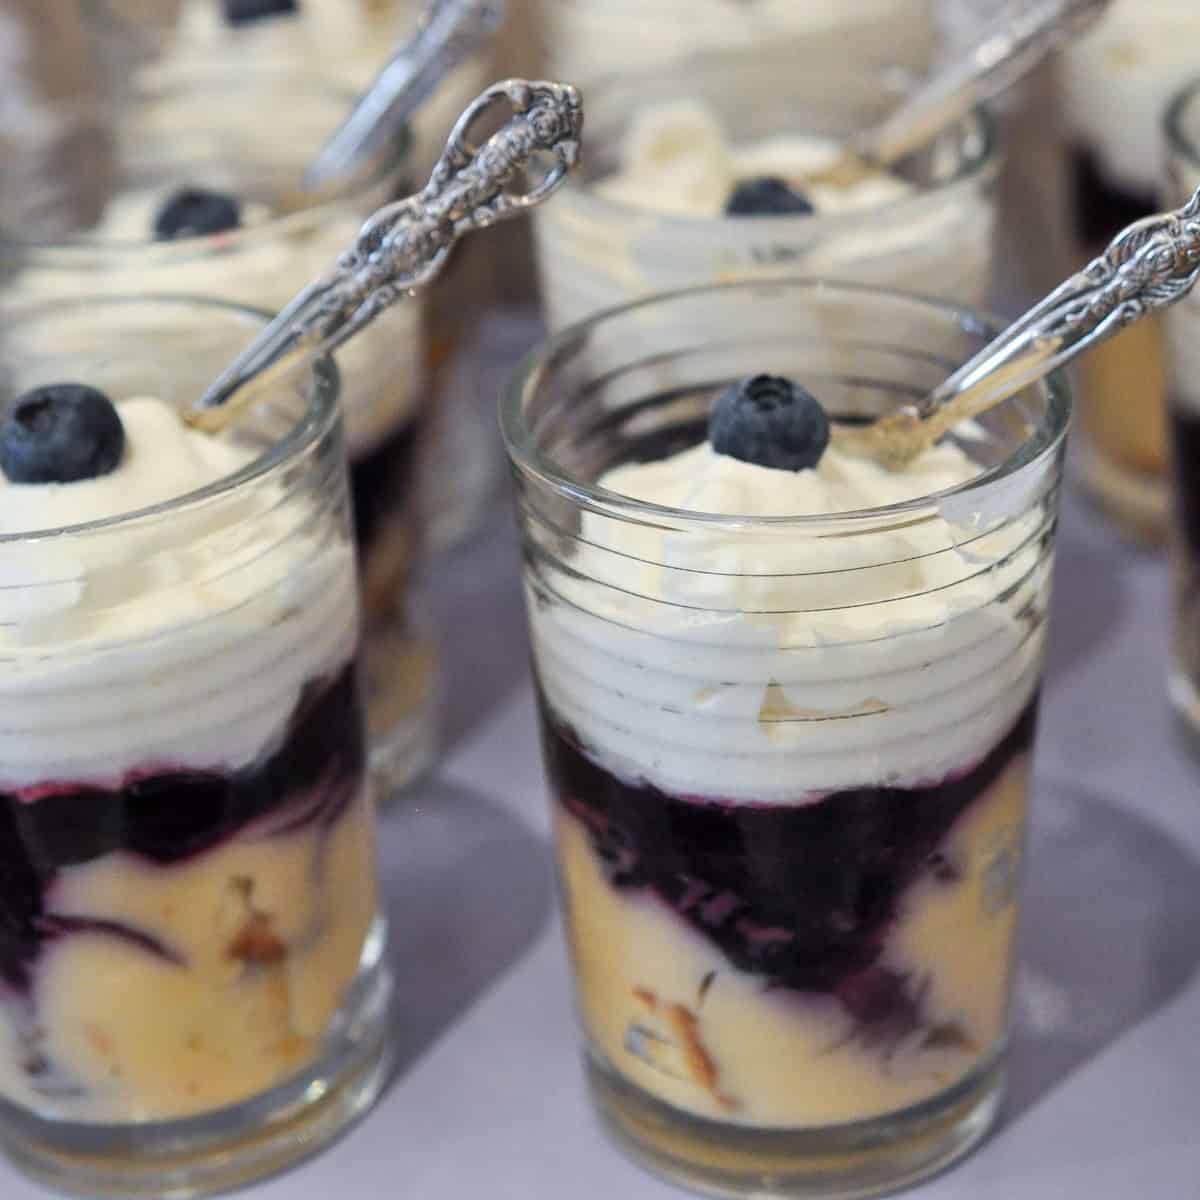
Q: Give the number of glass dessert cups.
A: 8